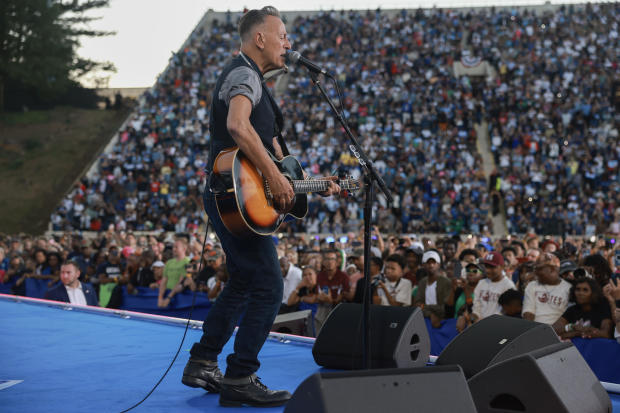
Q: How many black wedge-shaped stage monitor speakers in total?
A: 4